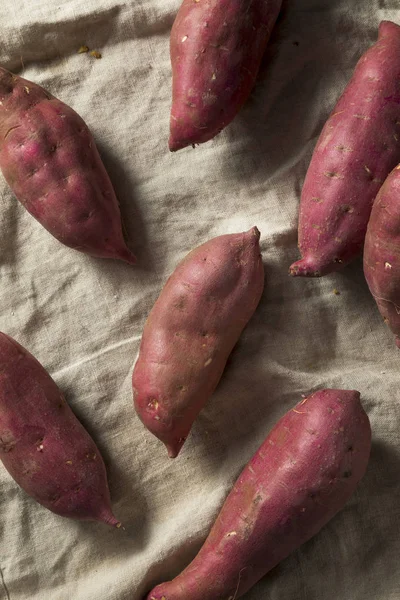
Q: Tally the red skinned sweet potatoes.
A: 7